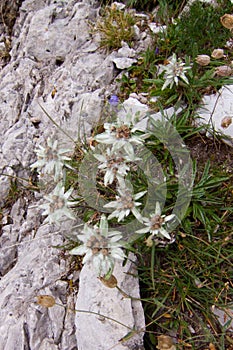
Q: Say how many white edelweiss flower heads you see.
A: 8